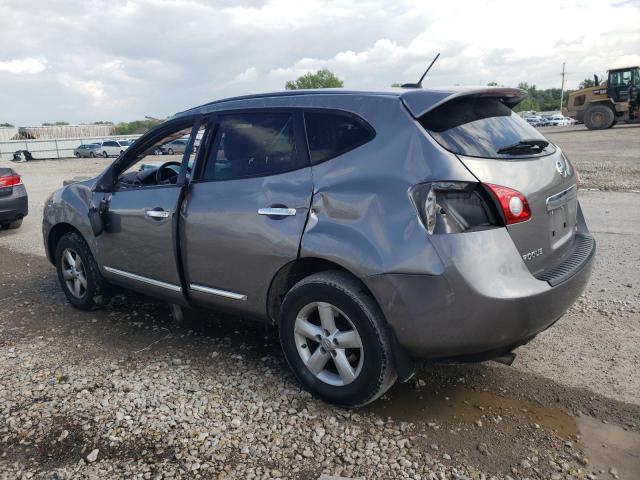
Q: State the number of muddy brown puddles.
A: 1